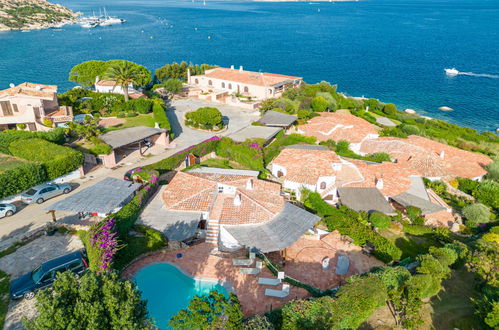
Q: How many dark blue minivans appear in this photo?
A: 1